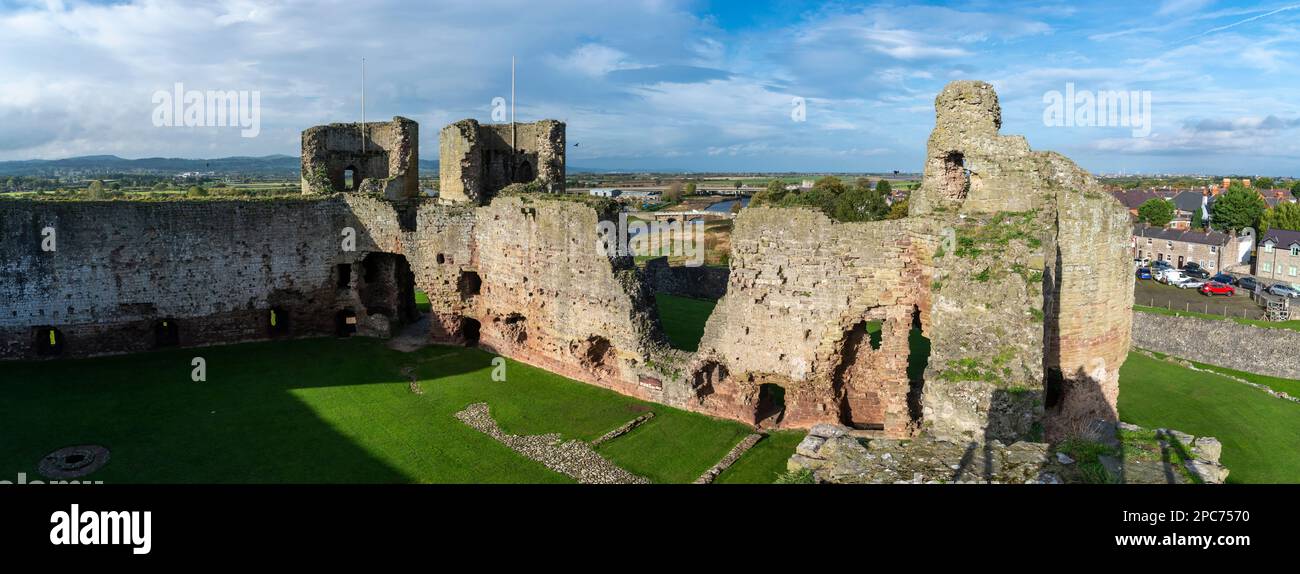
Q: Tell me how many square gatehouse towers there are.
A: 2